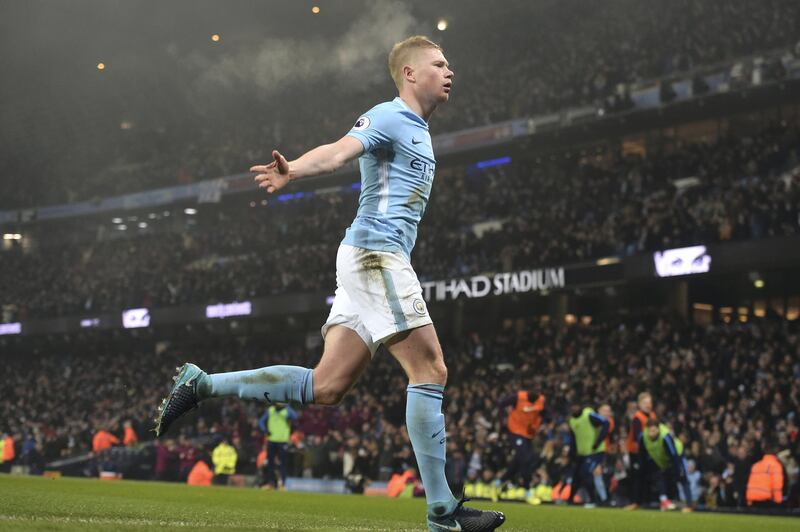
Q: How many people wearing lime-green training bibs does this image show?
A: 3